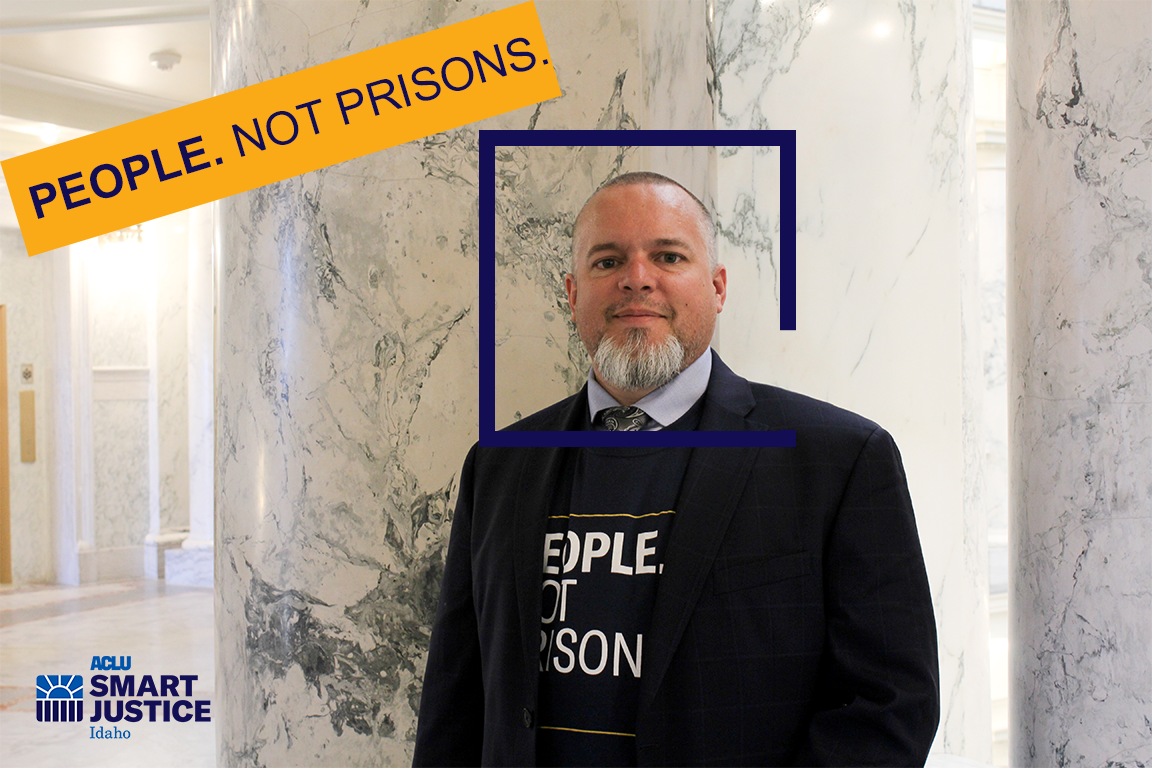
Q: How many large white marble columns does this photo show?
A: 3